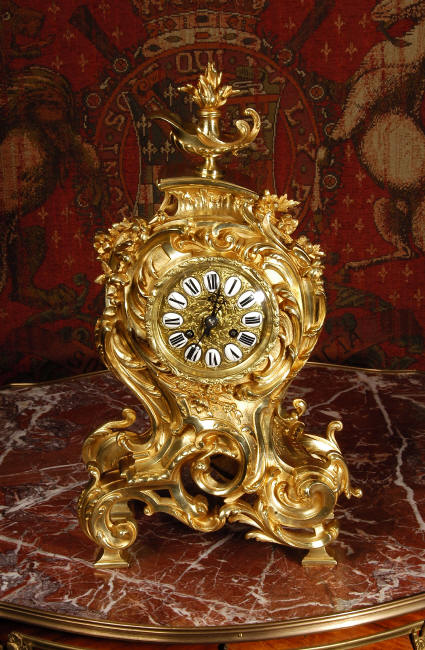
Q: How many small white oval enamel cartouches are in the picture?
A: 12